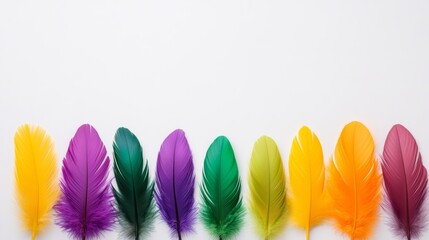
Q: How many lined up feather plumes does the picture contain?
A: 9